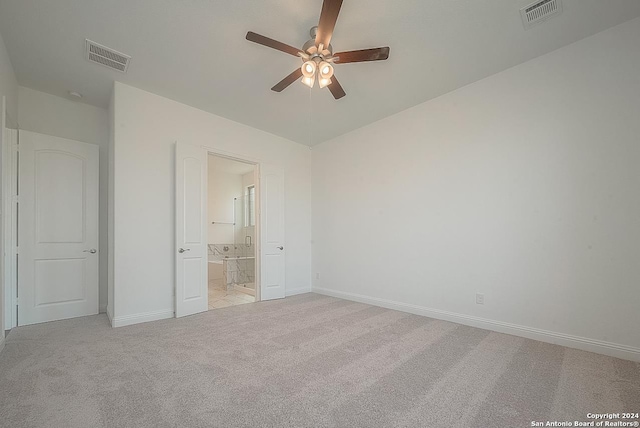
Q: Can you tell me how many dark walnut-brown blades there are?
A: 5